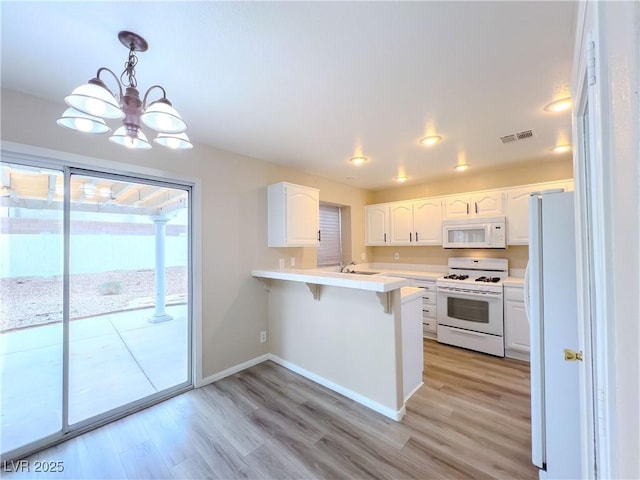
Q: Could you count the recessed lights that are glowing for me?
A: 6